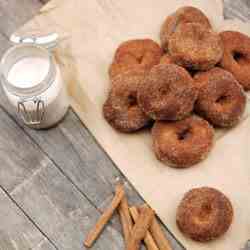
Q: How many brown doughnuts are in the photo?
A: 9